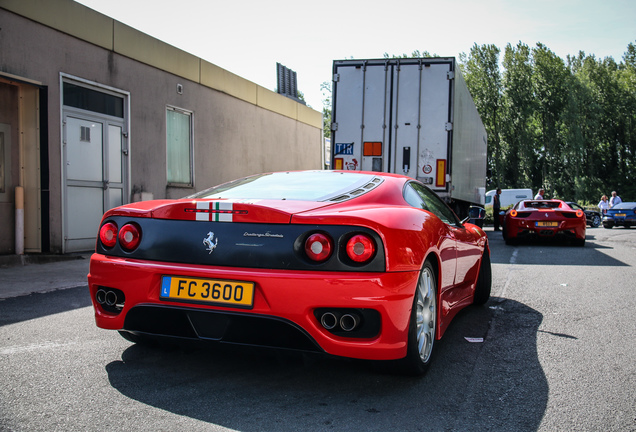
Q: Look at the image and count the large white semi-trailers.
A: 1